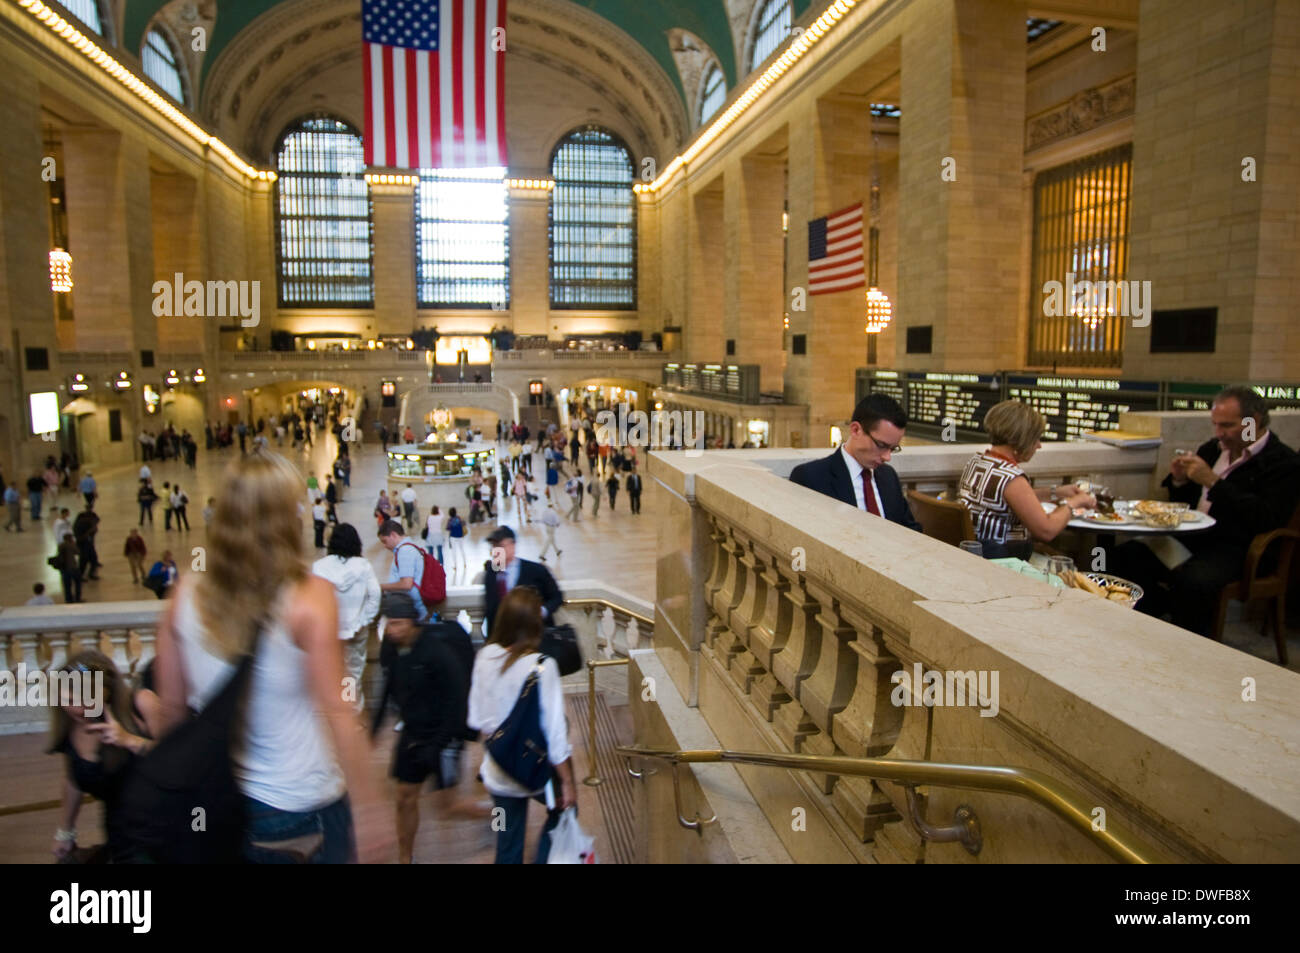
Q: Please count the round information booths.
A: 1